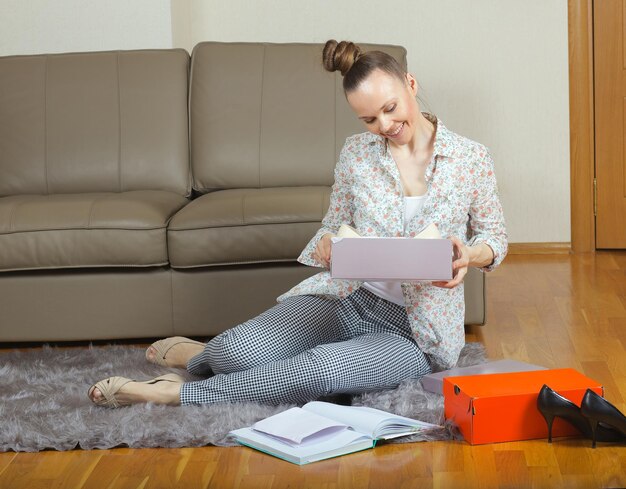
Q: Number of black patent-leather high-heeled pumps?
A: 2